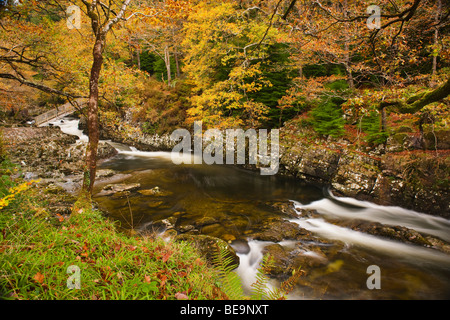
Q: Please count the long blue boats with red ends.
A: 0